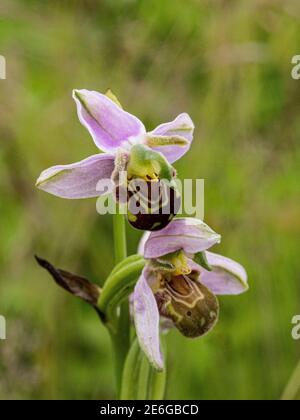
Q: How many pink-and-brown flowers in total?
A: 2